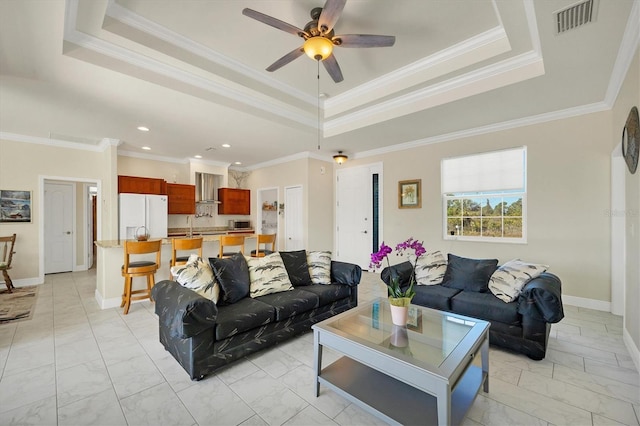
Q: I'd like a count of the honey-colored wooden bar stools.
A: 4